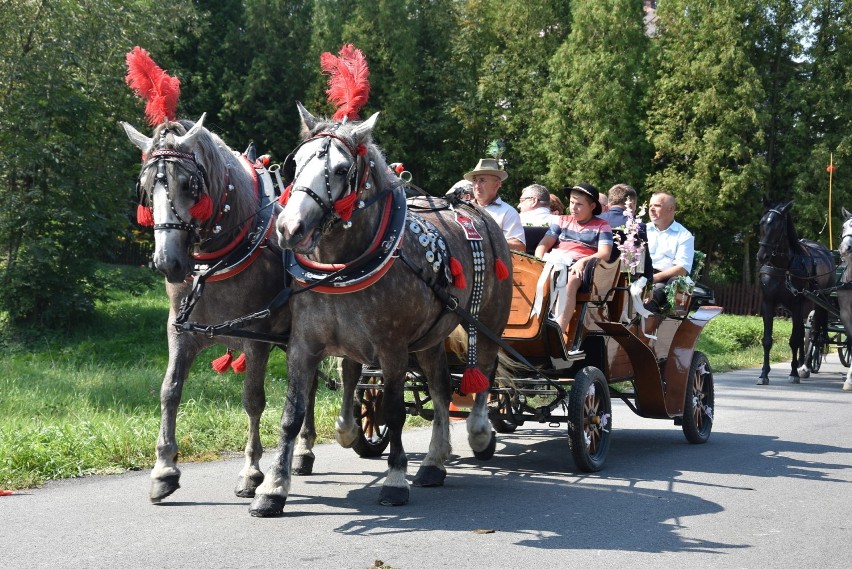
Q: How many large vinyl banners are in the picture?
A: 0